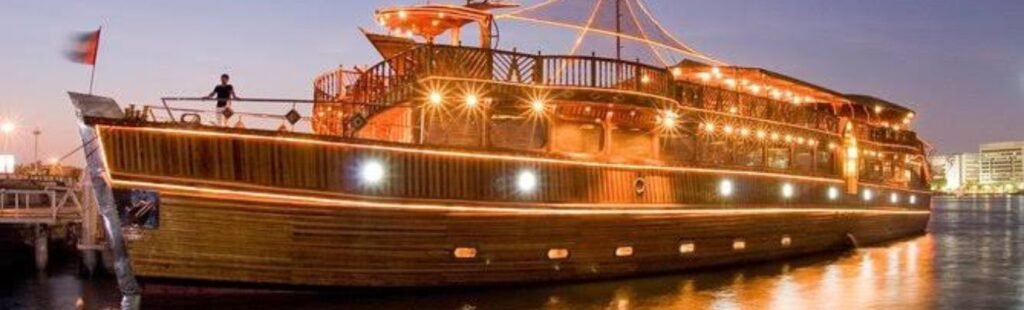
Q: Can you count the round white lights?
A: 8